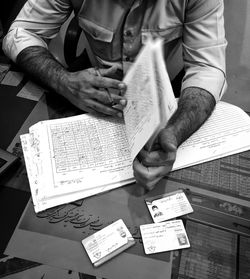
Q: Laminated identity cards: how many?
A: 3